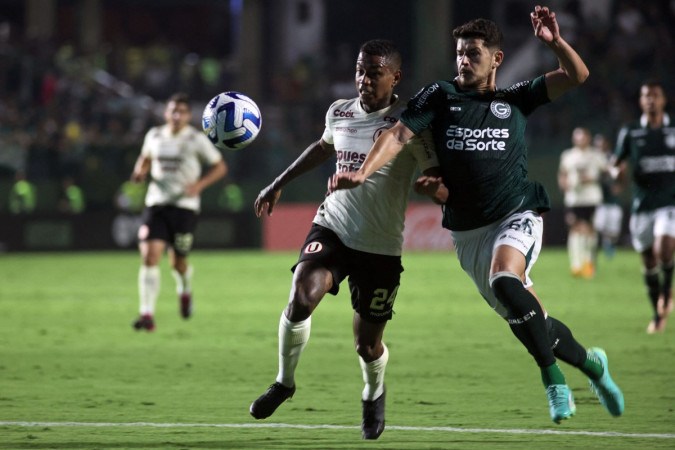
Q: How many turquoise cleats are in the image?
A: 2